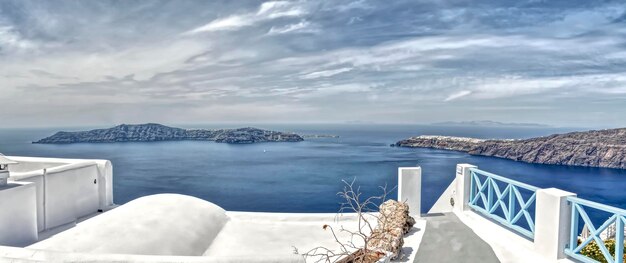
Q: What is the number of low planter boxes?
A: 1